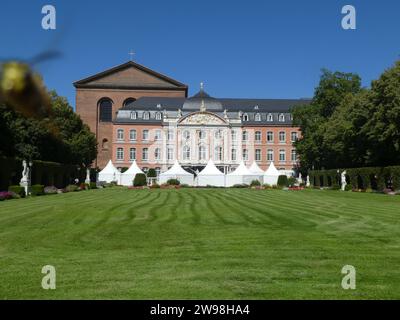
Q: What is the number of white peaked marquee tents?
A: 7